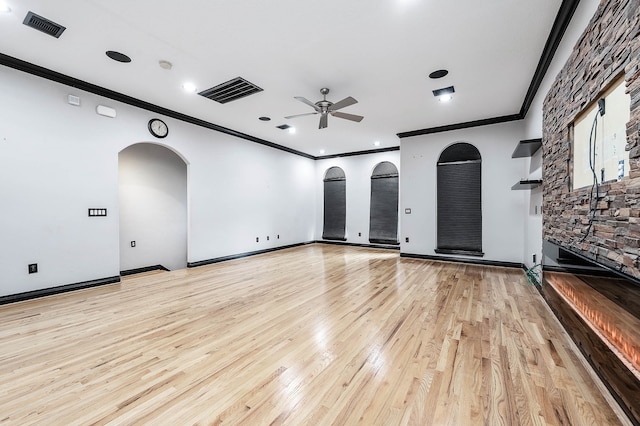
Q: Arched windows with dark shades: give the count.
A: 3